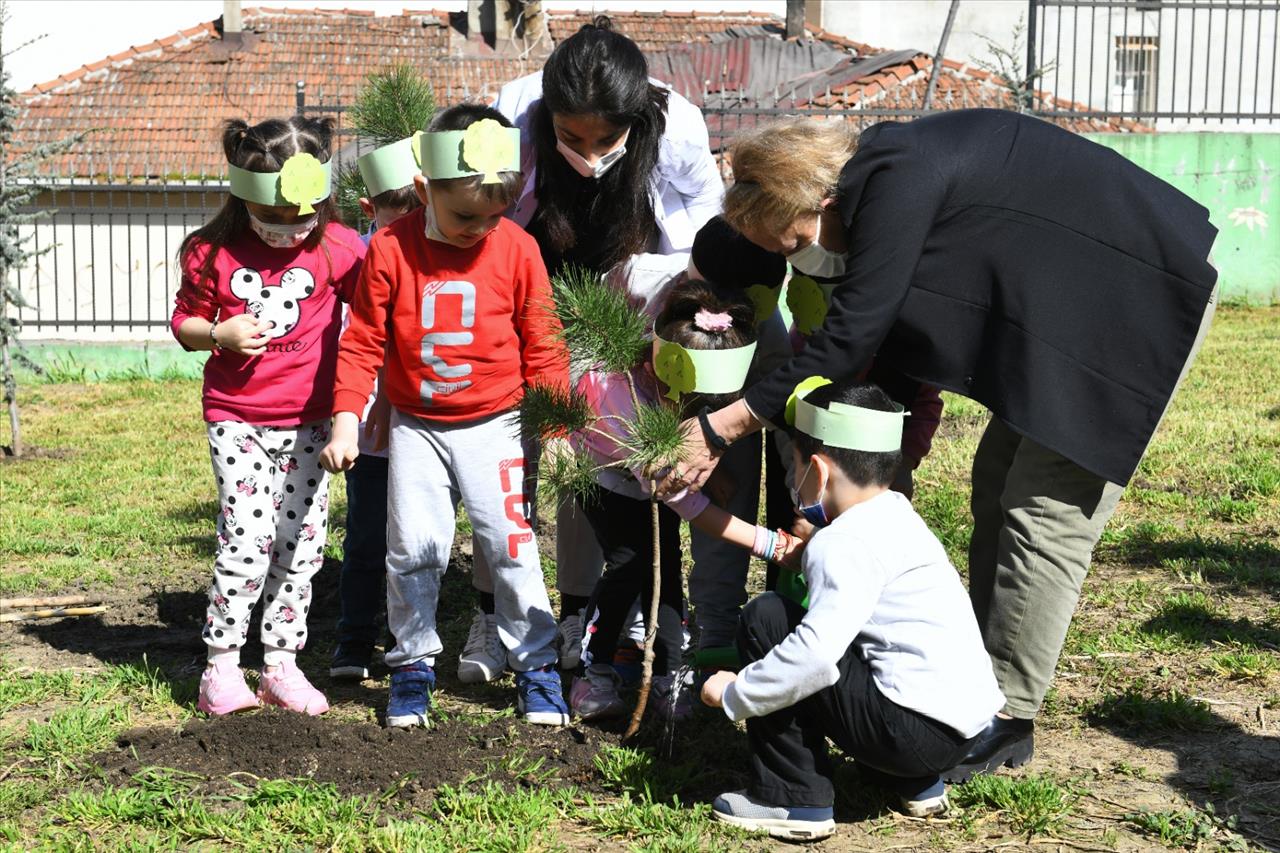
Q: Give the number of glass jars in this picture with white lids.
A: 0